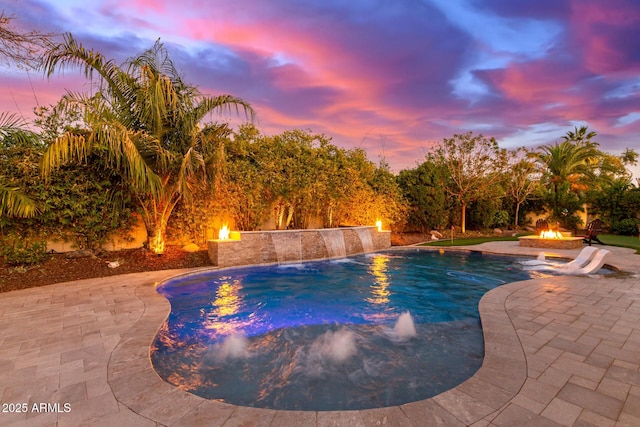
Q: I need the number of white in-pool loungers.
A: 2